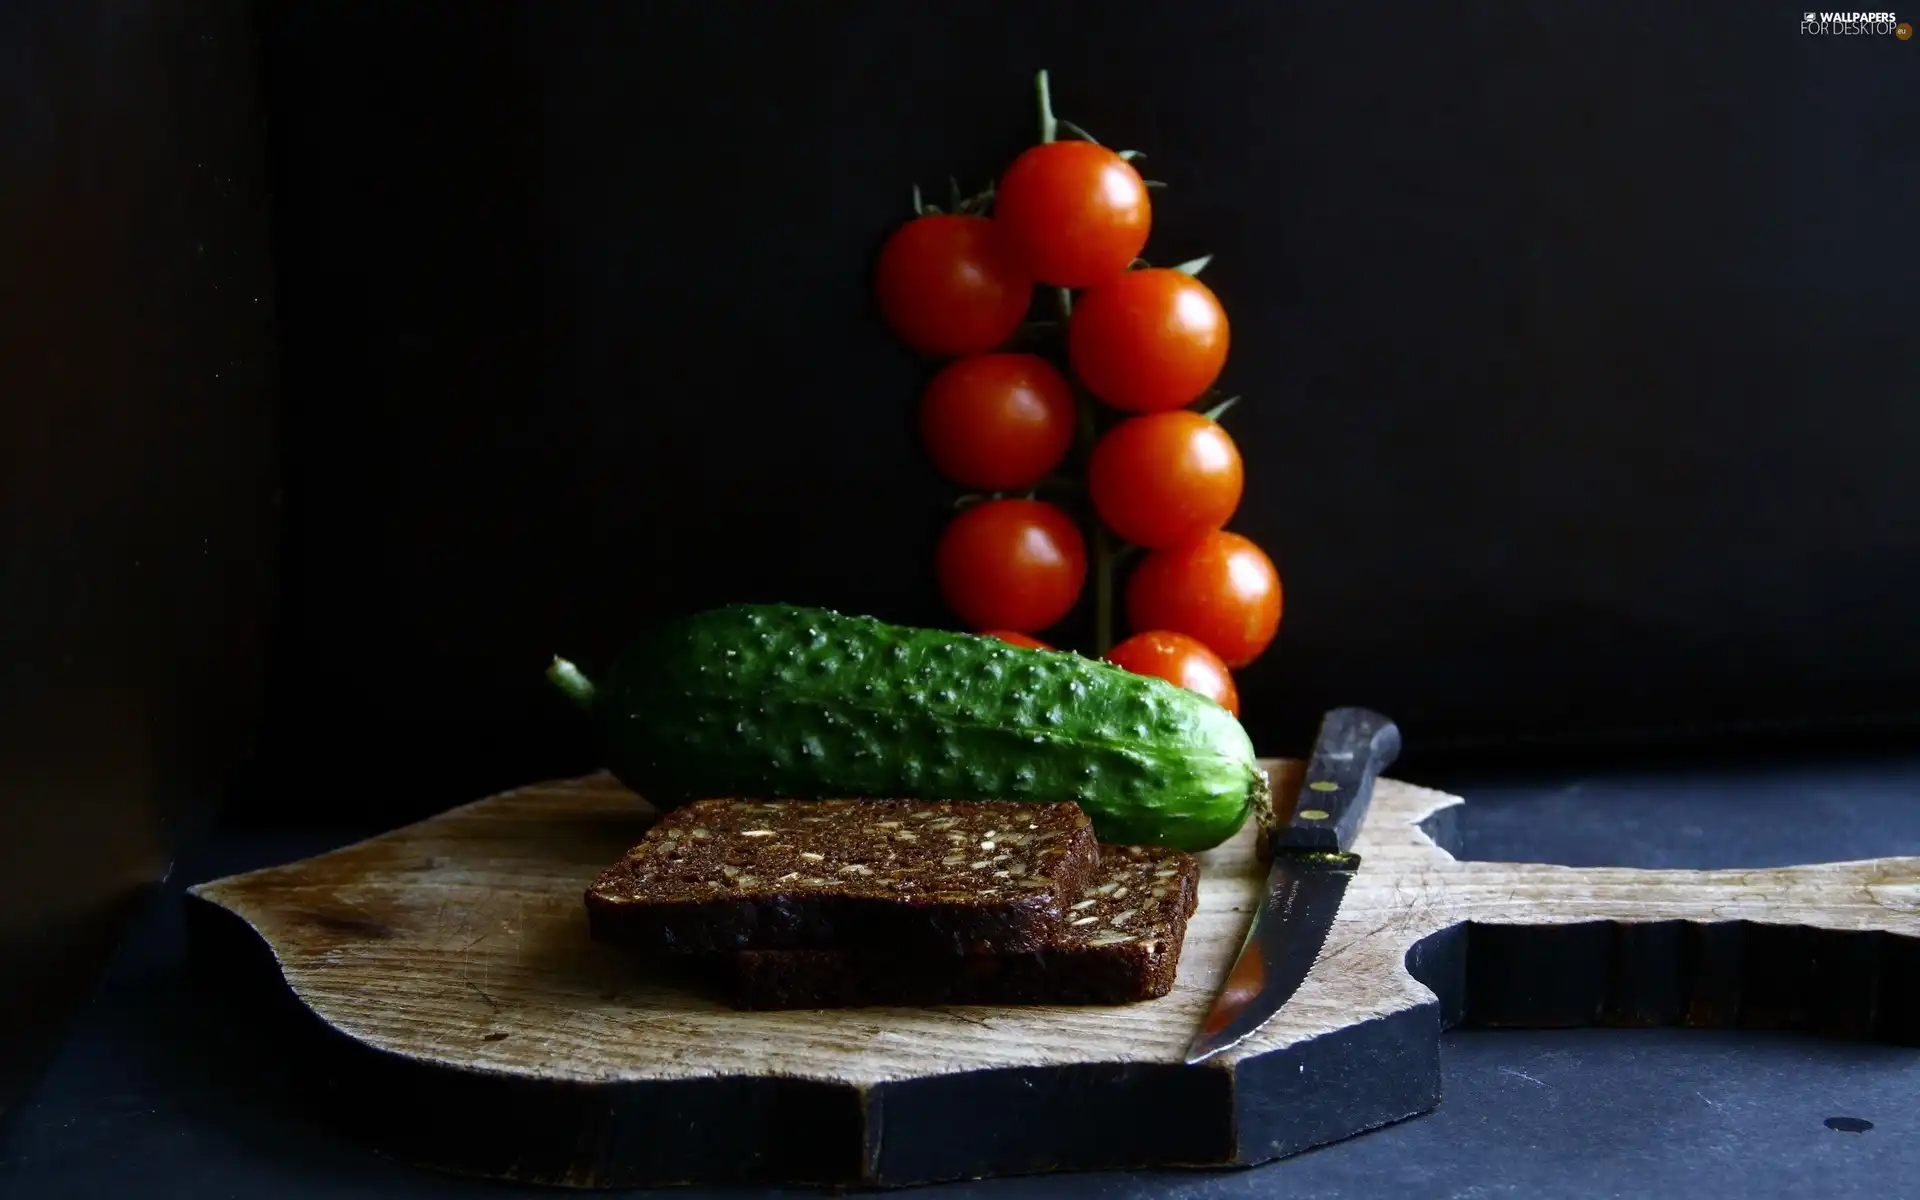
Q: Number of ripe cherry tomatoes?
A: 9